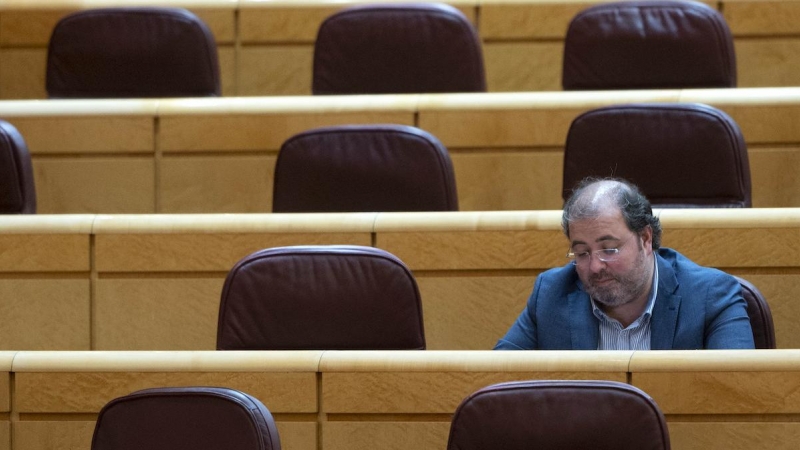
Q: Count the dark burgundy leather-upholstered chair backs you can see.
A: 10